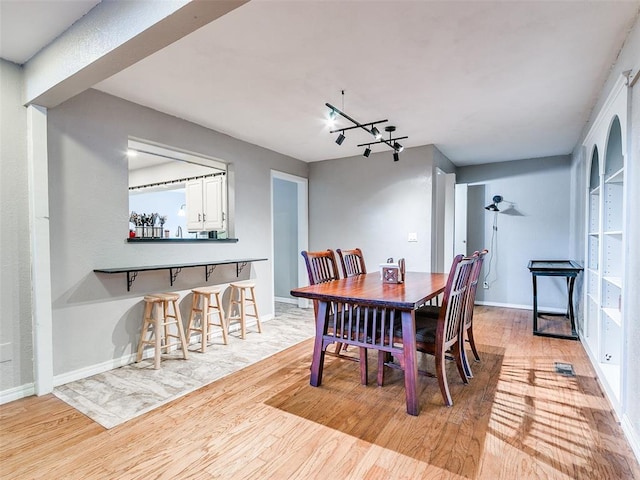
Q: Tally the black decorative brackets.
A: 4